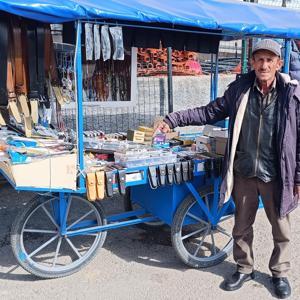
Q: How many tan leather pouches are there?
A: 2